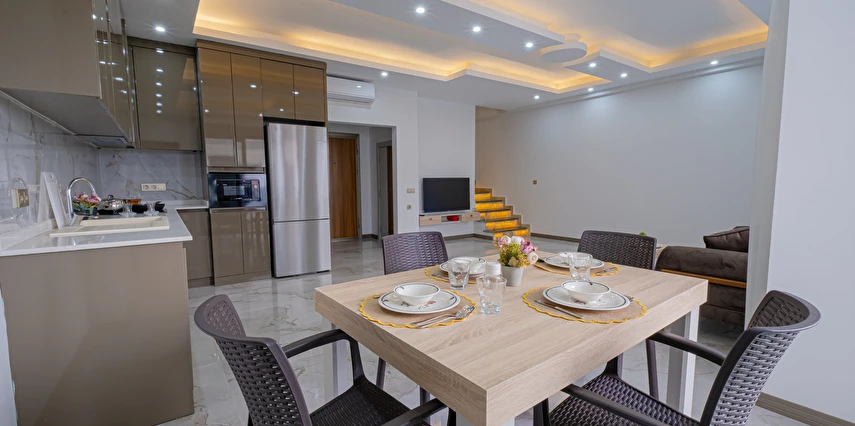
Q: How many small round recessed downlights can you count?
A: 10